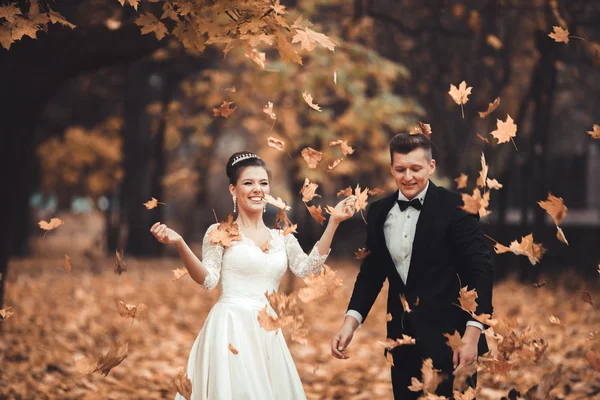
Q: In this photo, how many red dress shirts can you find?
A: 0